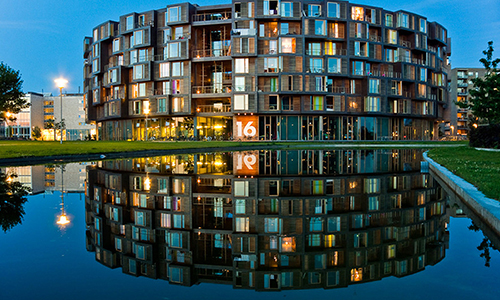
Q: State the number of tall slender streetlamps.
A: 2